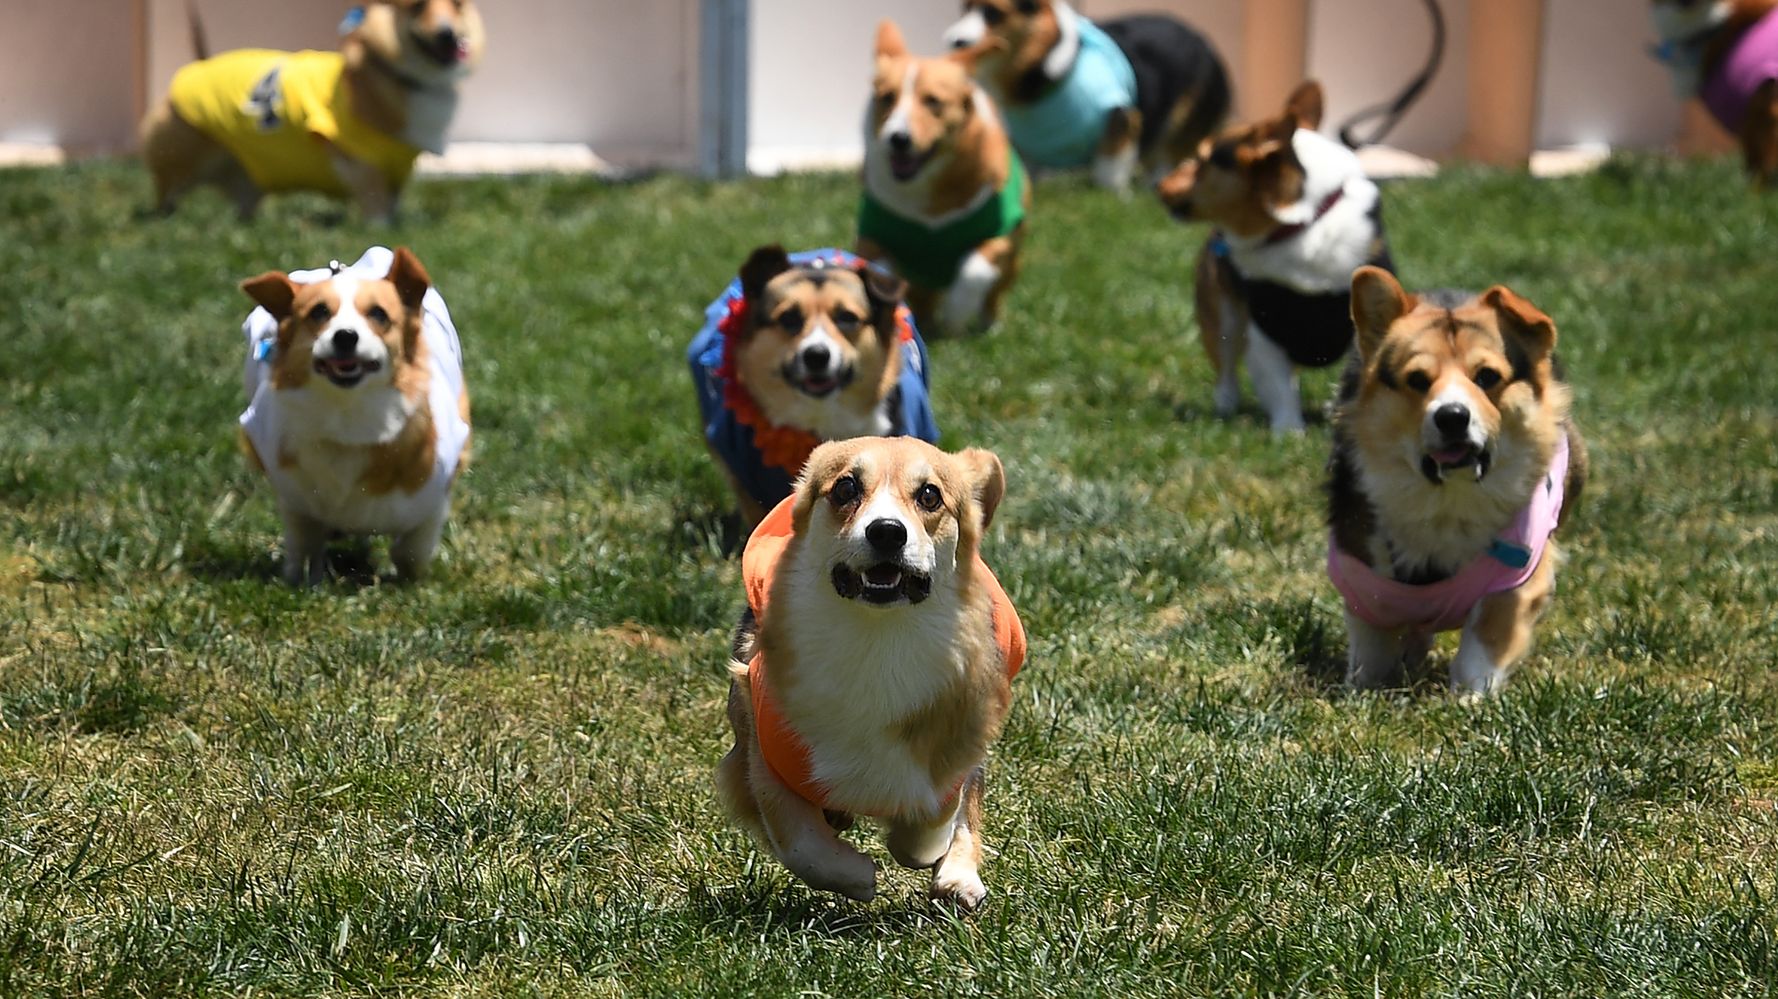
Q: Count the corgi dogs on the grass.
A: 9